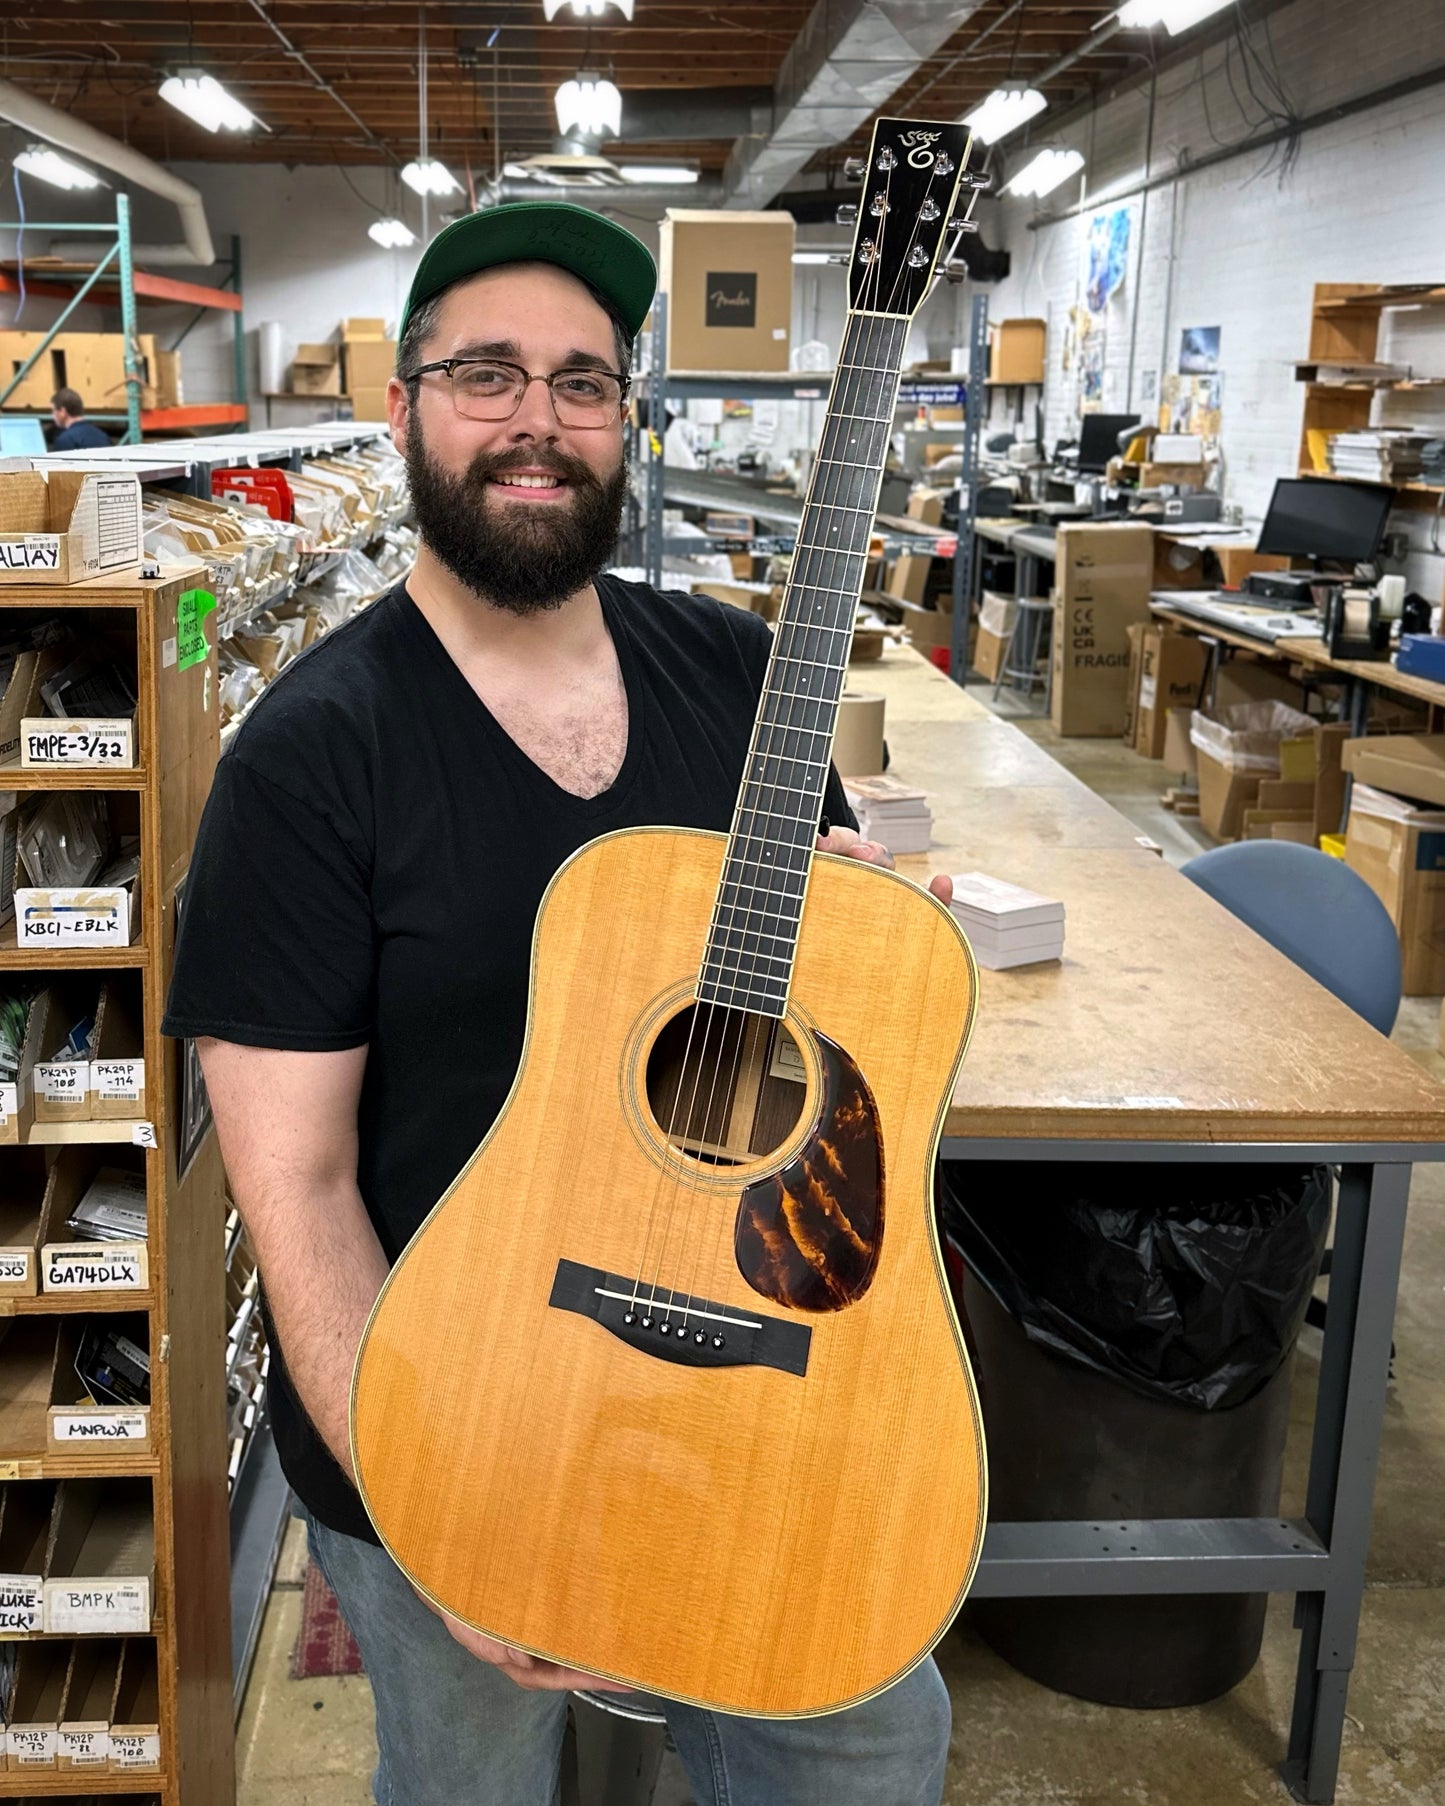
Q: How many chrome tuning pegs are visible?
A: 6